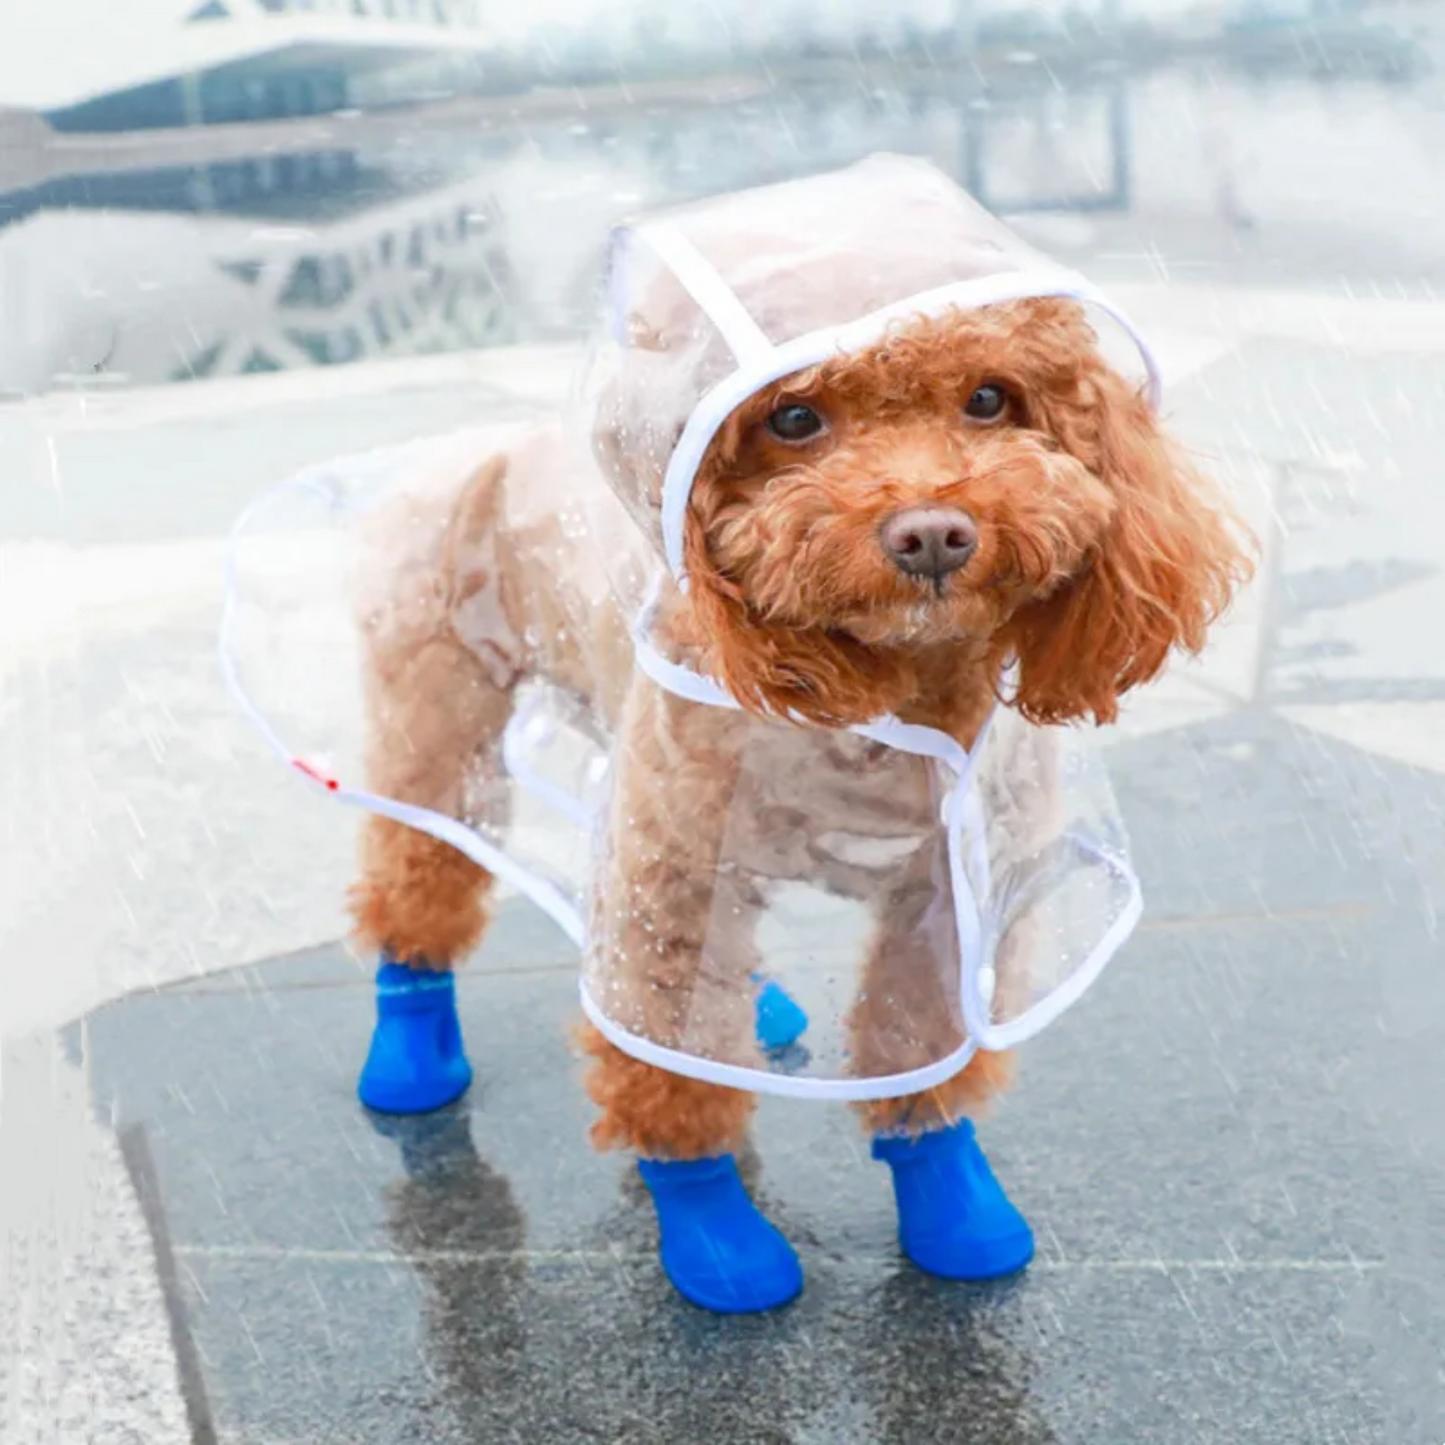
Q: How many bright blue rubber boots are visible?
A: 4